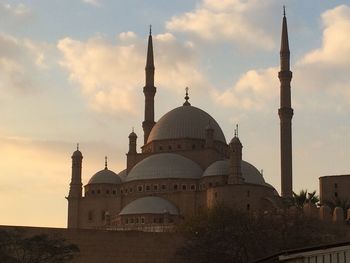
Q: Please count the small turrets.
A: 4